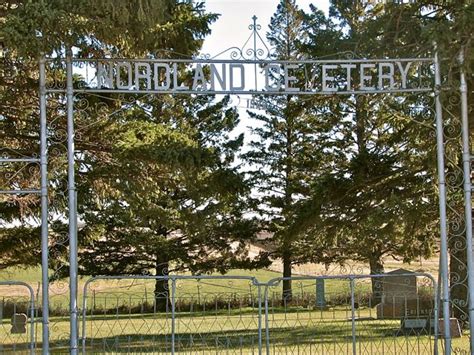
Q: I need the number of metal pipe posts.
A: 4